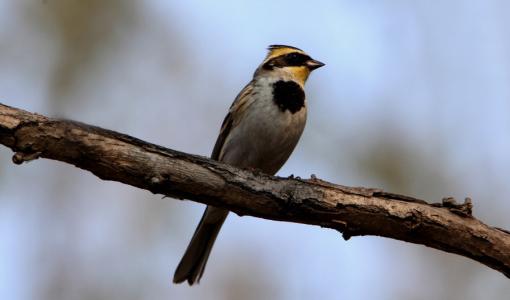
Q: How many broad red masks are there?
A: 0